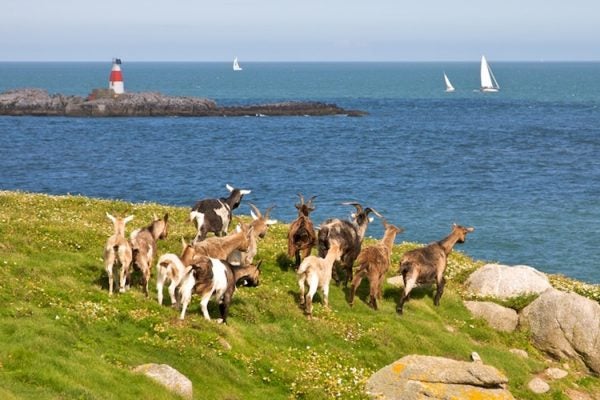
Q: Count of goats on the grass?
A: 12